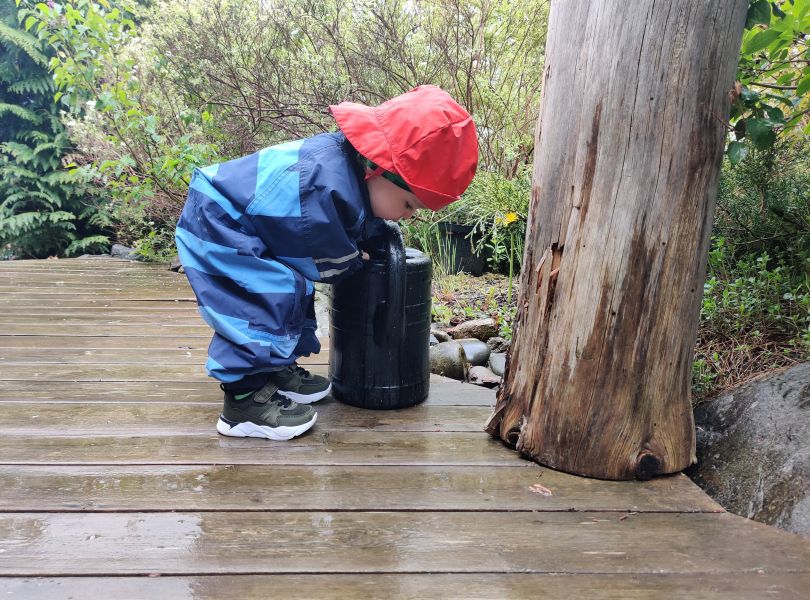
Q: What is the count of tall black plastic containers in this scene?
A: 1